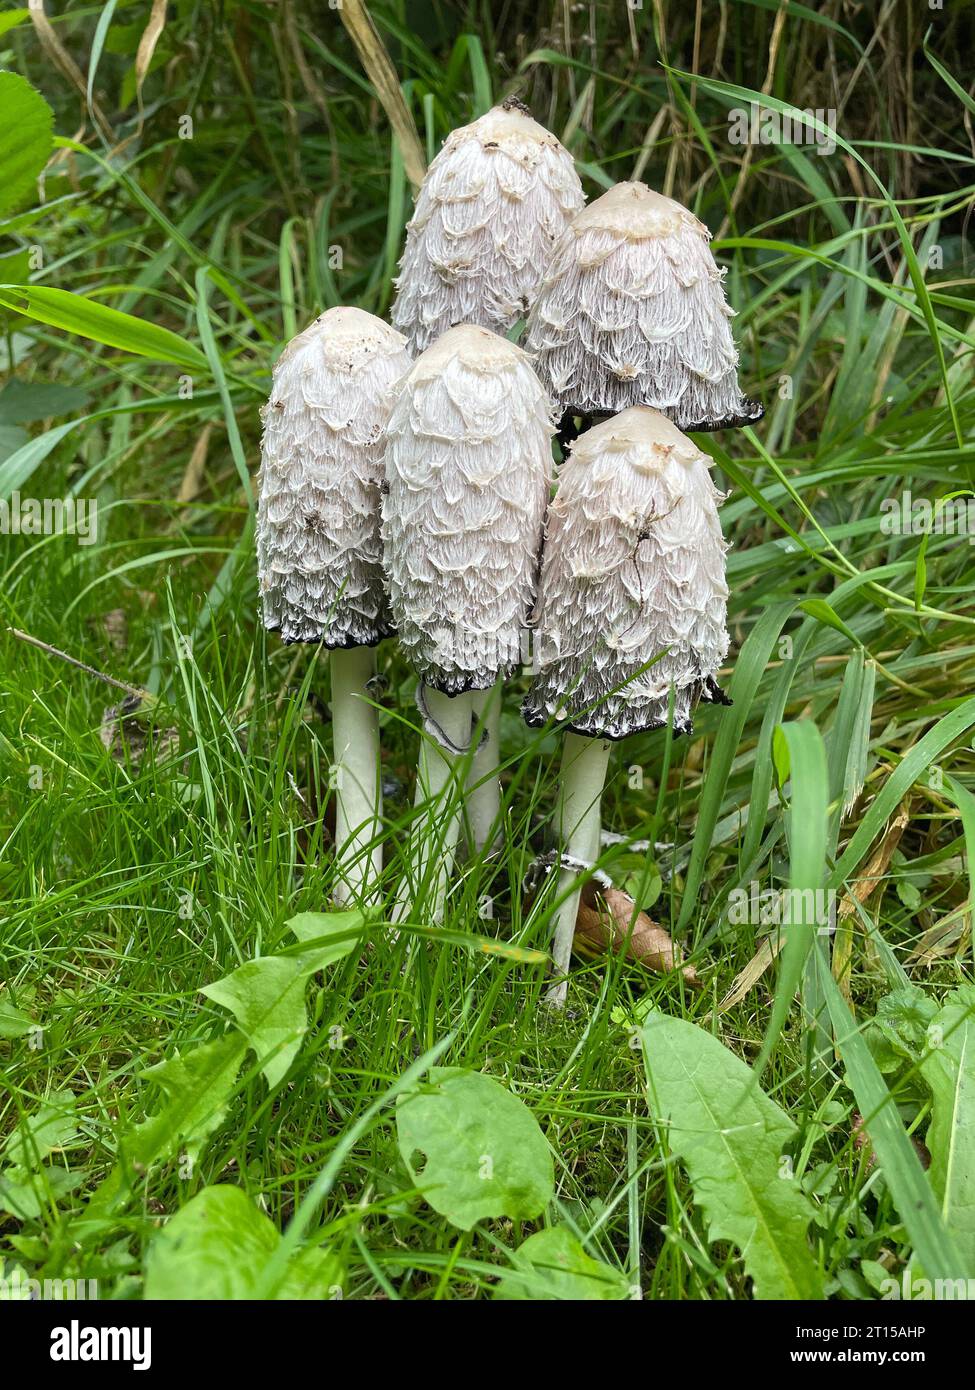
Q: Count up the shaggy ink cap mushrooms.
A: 5